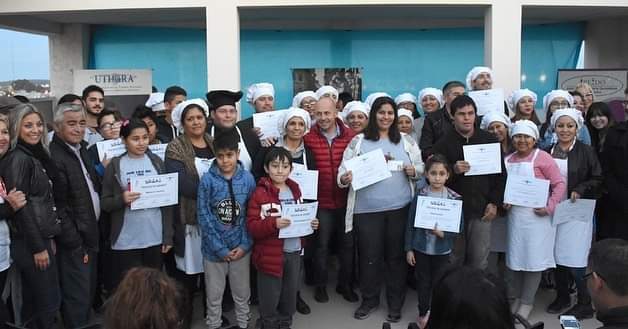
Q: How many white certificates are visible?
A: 12